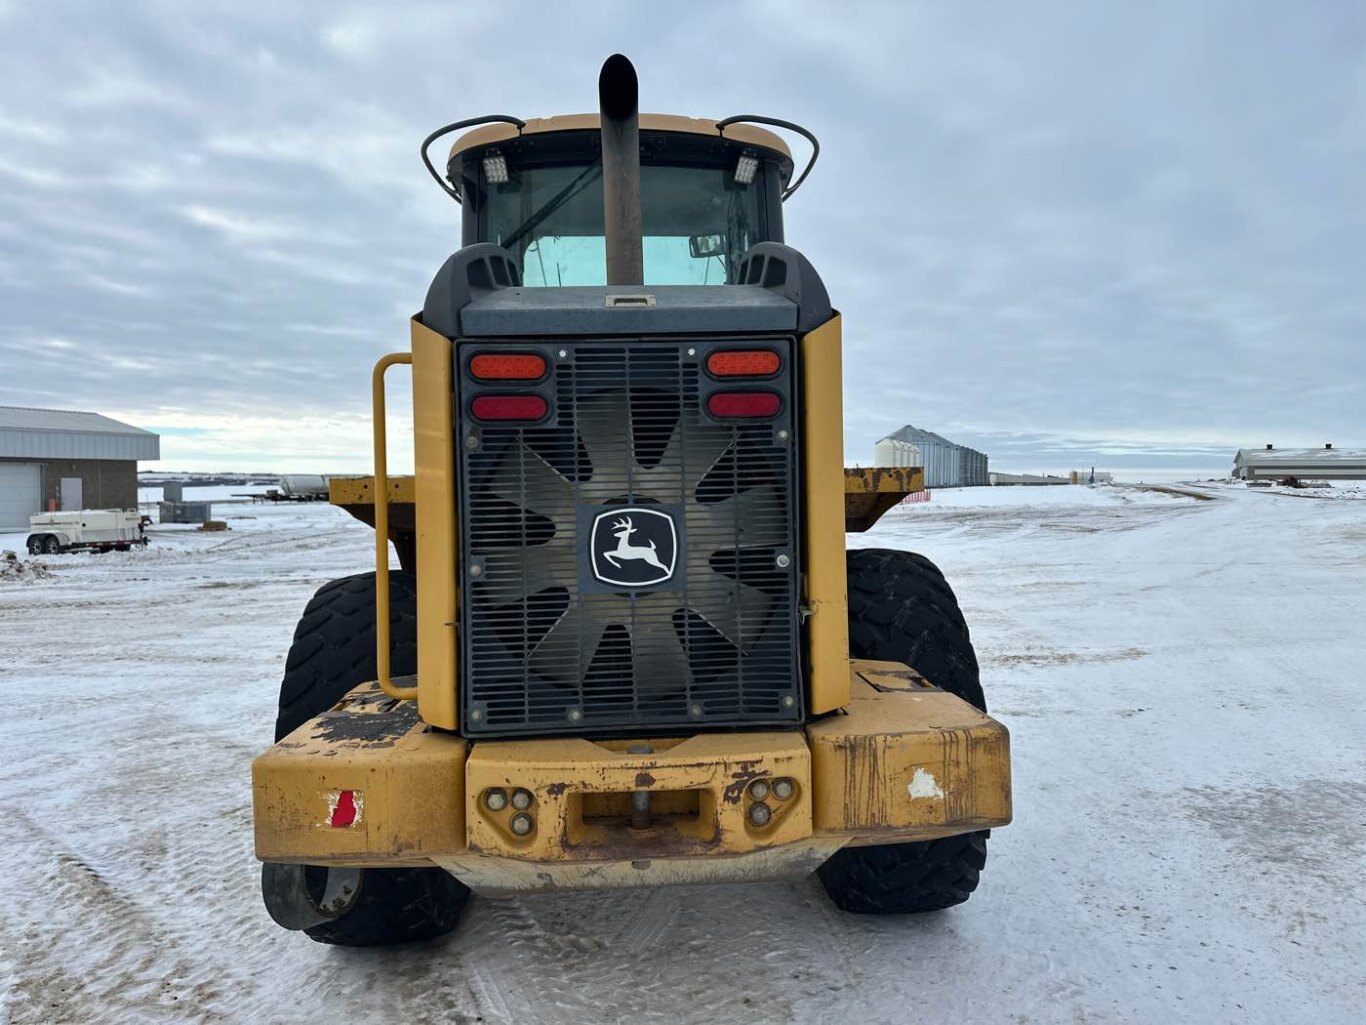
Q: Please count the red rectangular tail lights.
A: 4